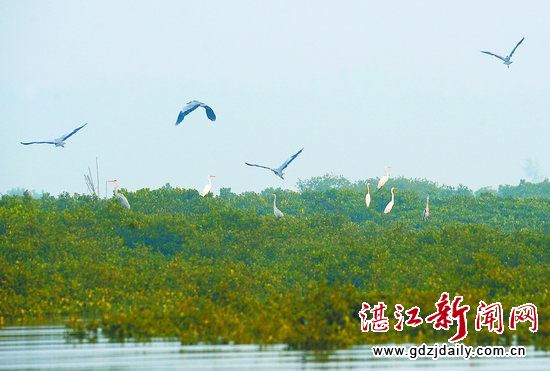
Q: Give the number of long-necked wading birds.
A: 11